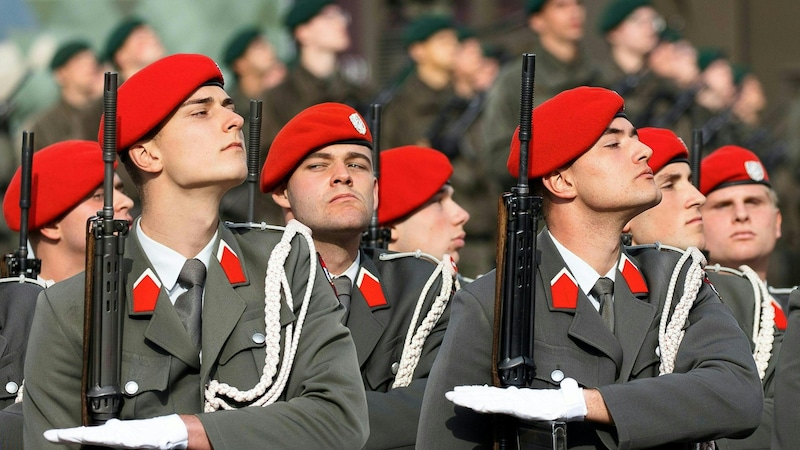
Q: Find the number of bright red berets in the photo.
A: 7